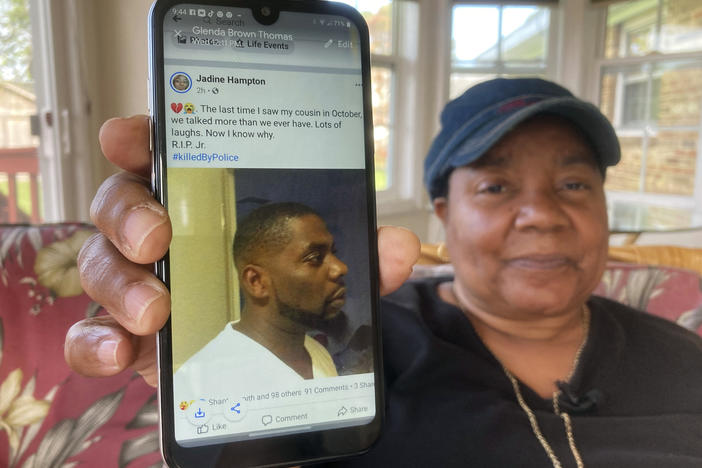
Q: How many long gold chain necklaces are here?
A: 1